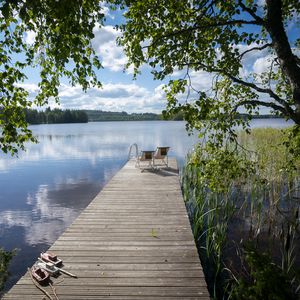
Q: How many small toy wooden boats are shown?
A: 3